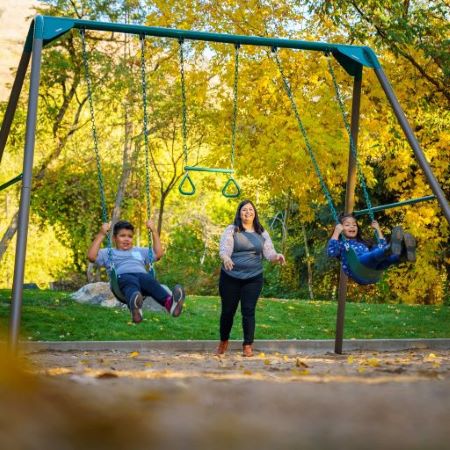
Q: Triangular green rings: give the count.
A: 2